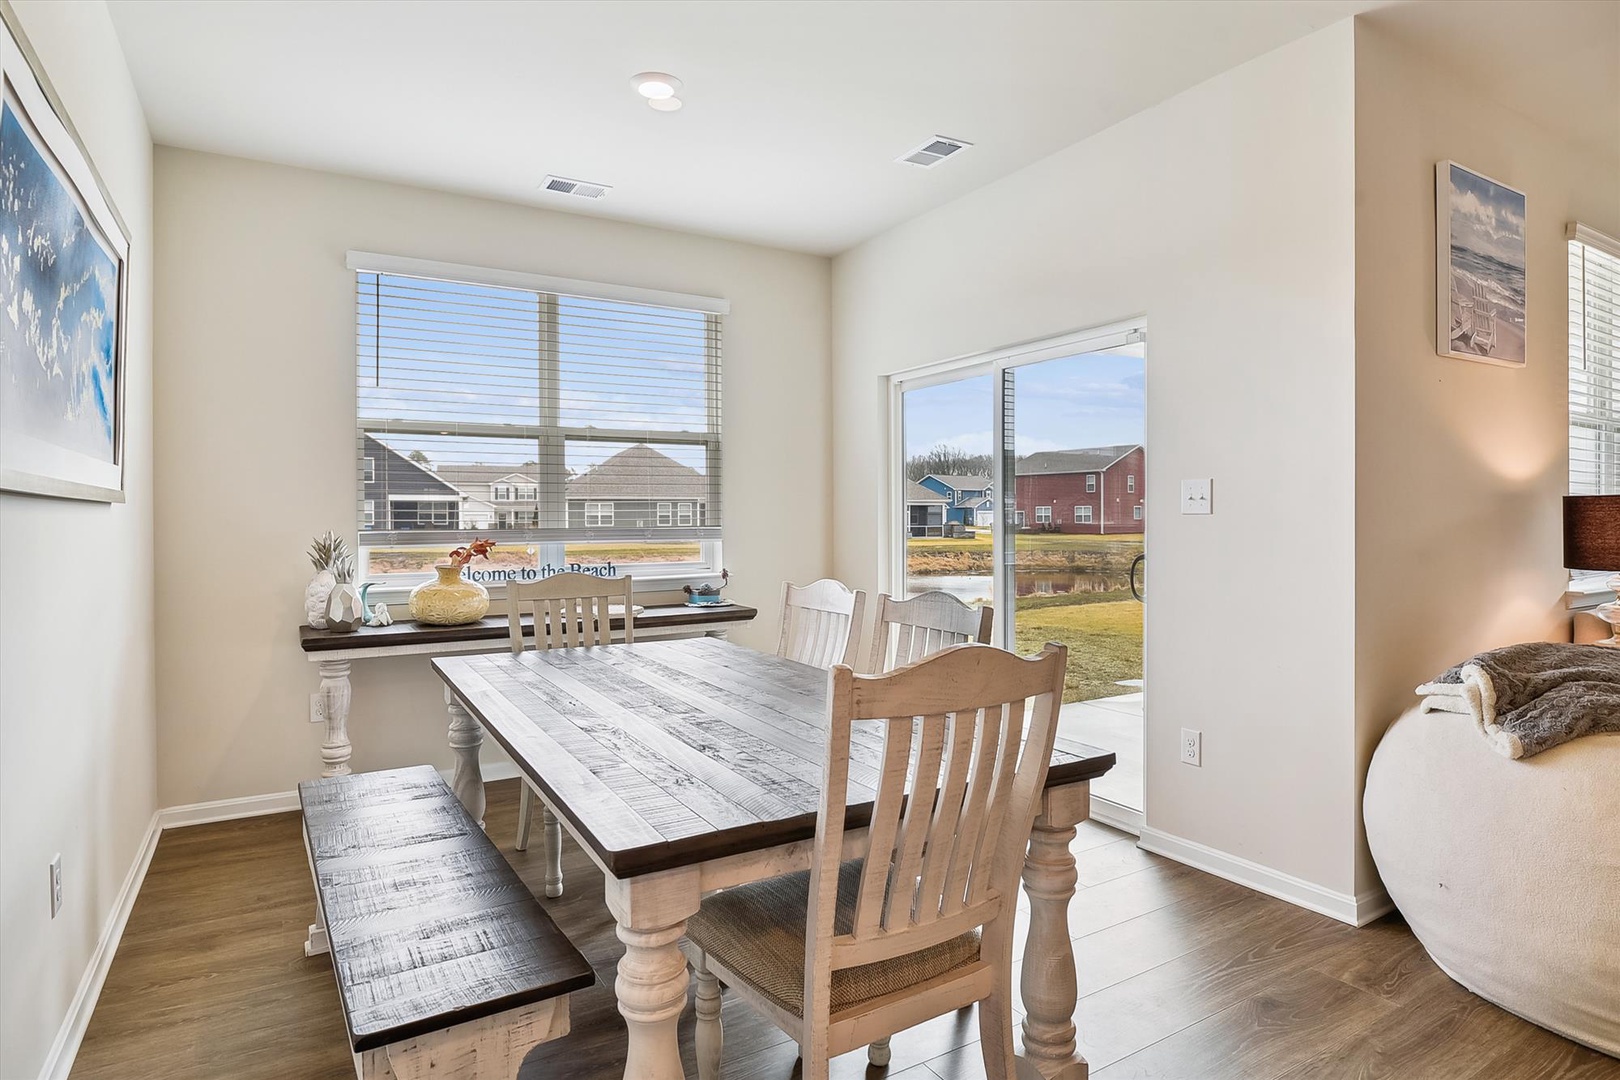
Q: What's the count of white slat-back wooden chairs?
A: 4